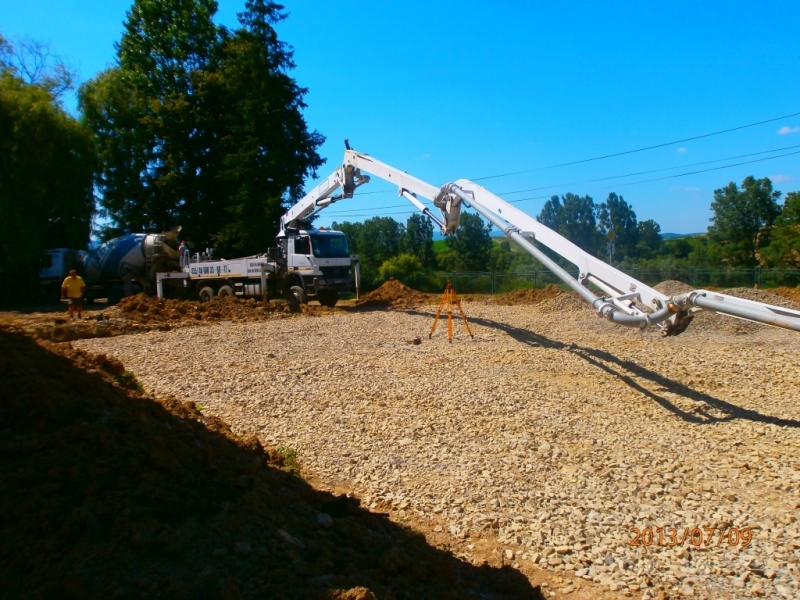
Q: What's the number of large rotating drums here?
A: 1